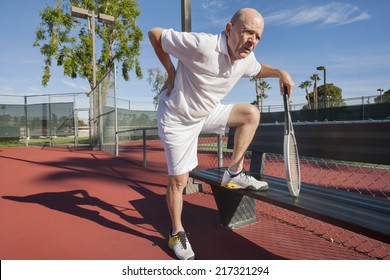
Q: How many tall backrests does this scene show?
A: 1